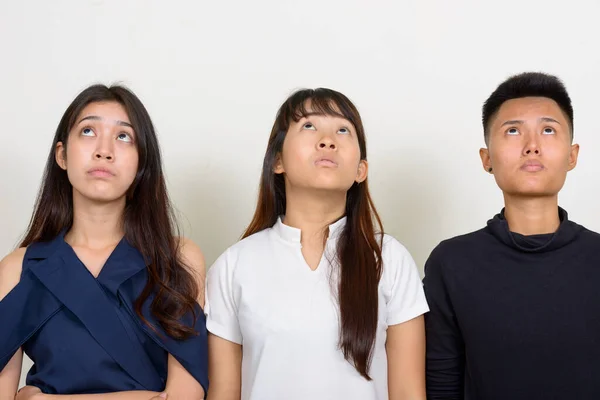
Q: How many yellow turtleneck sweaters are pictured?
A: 0